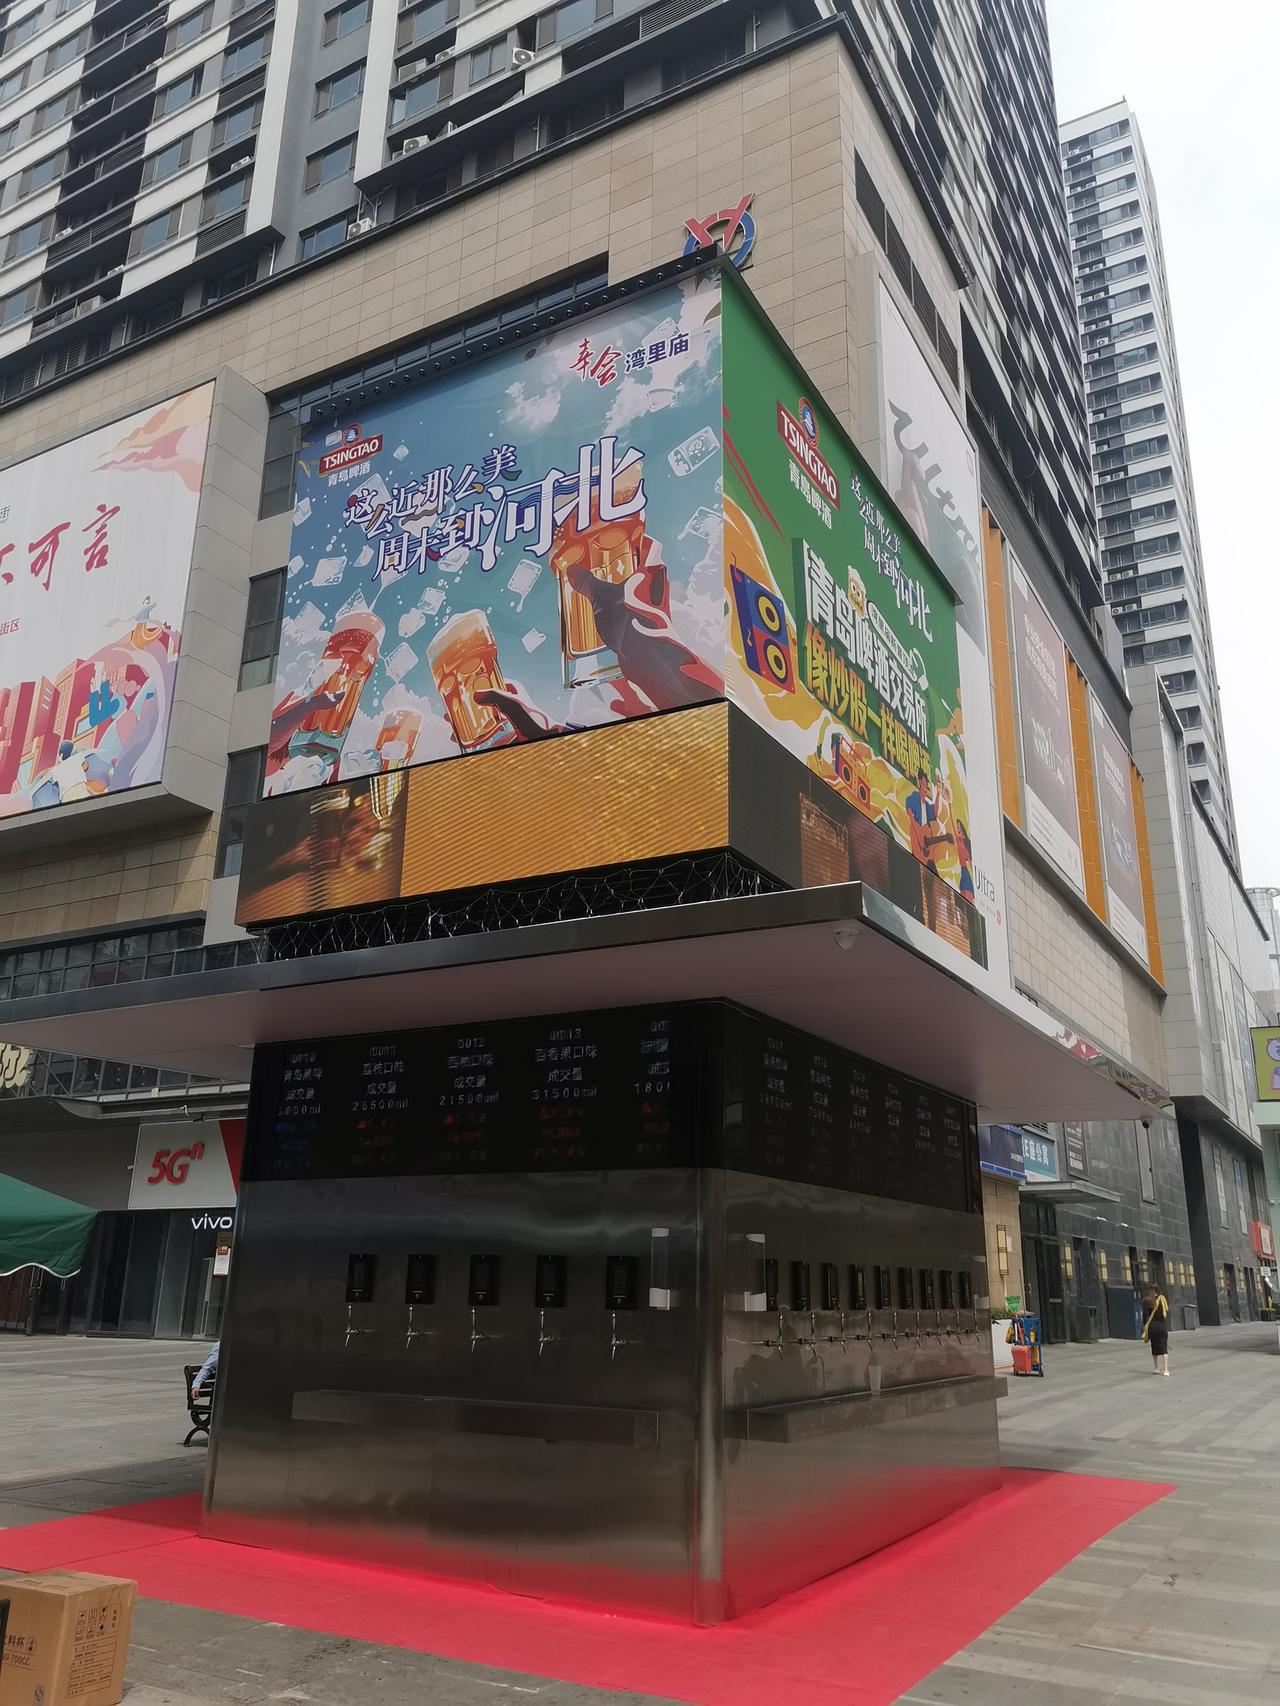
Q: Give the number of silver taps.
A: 14